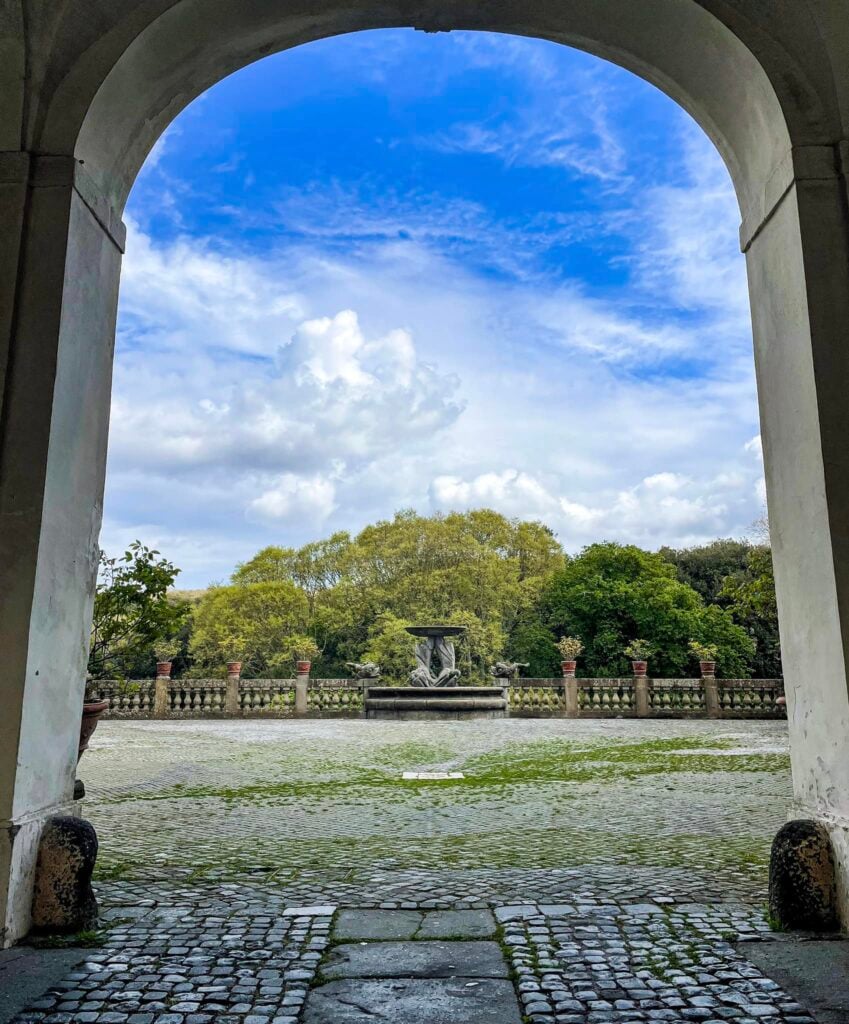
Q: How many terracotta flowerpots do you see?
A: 7